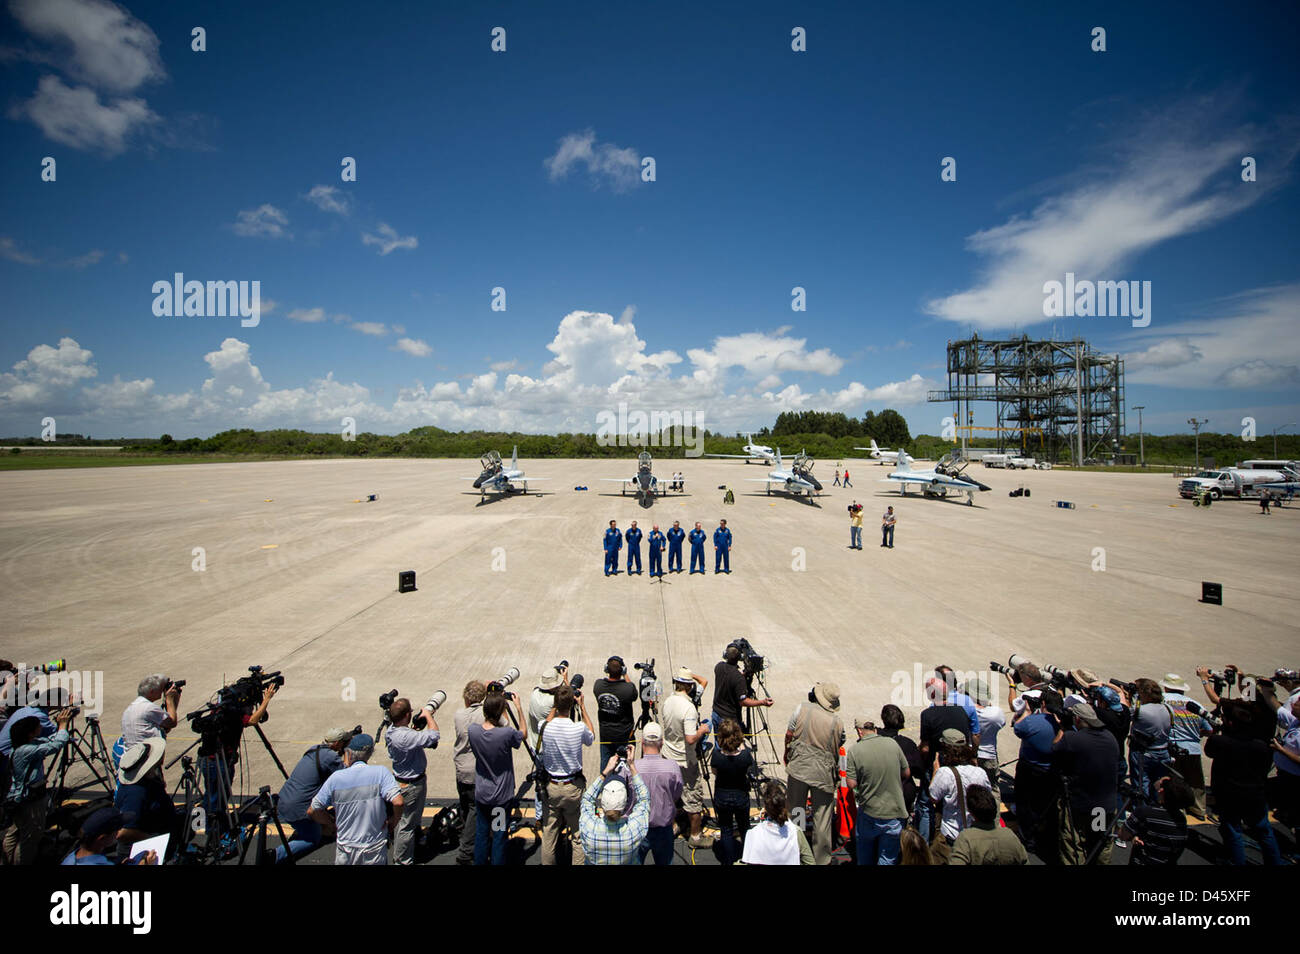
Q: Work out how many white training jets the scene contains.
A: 4